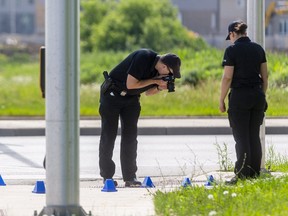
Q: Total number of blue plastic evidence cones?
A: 6